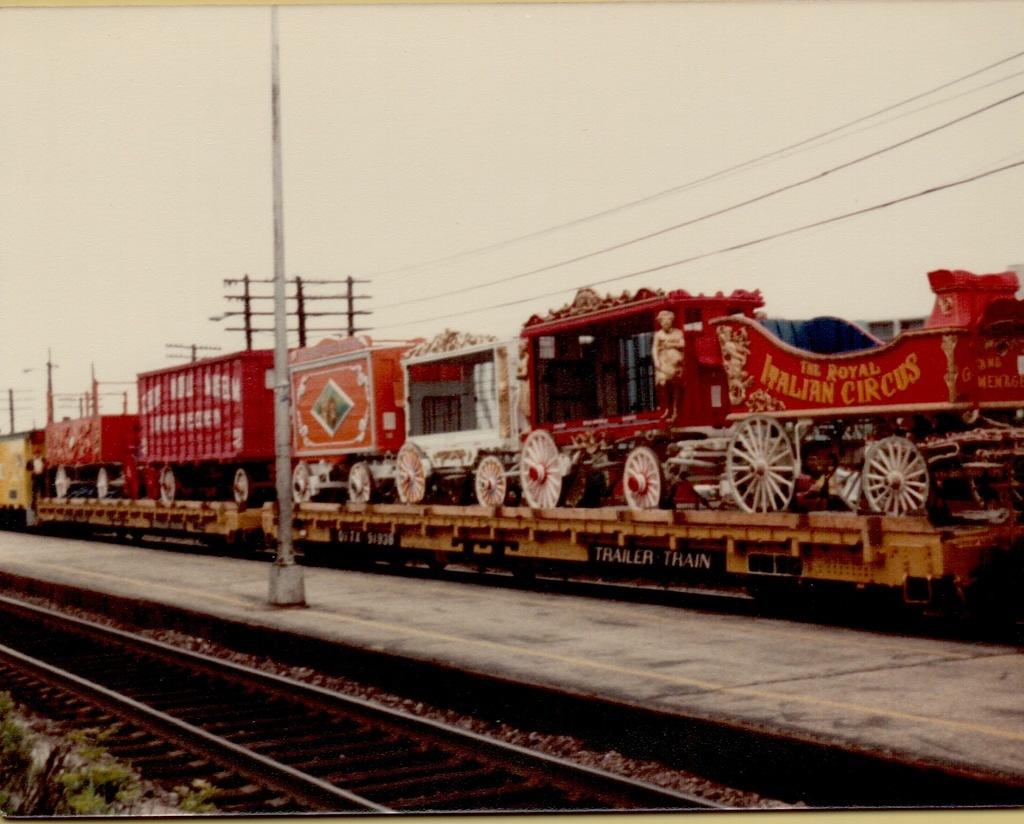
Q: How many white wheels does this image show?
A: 12